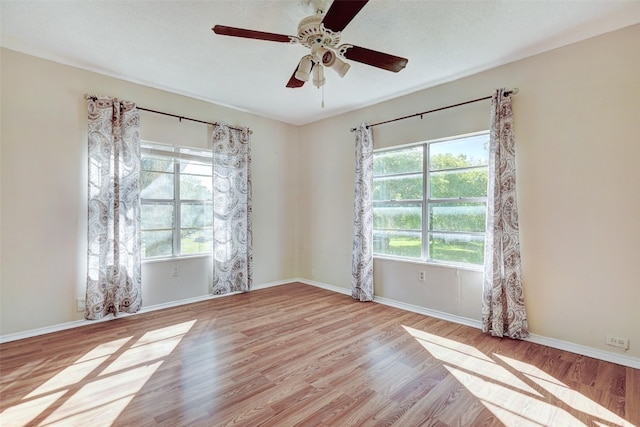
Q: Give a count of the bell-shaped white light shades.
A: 4